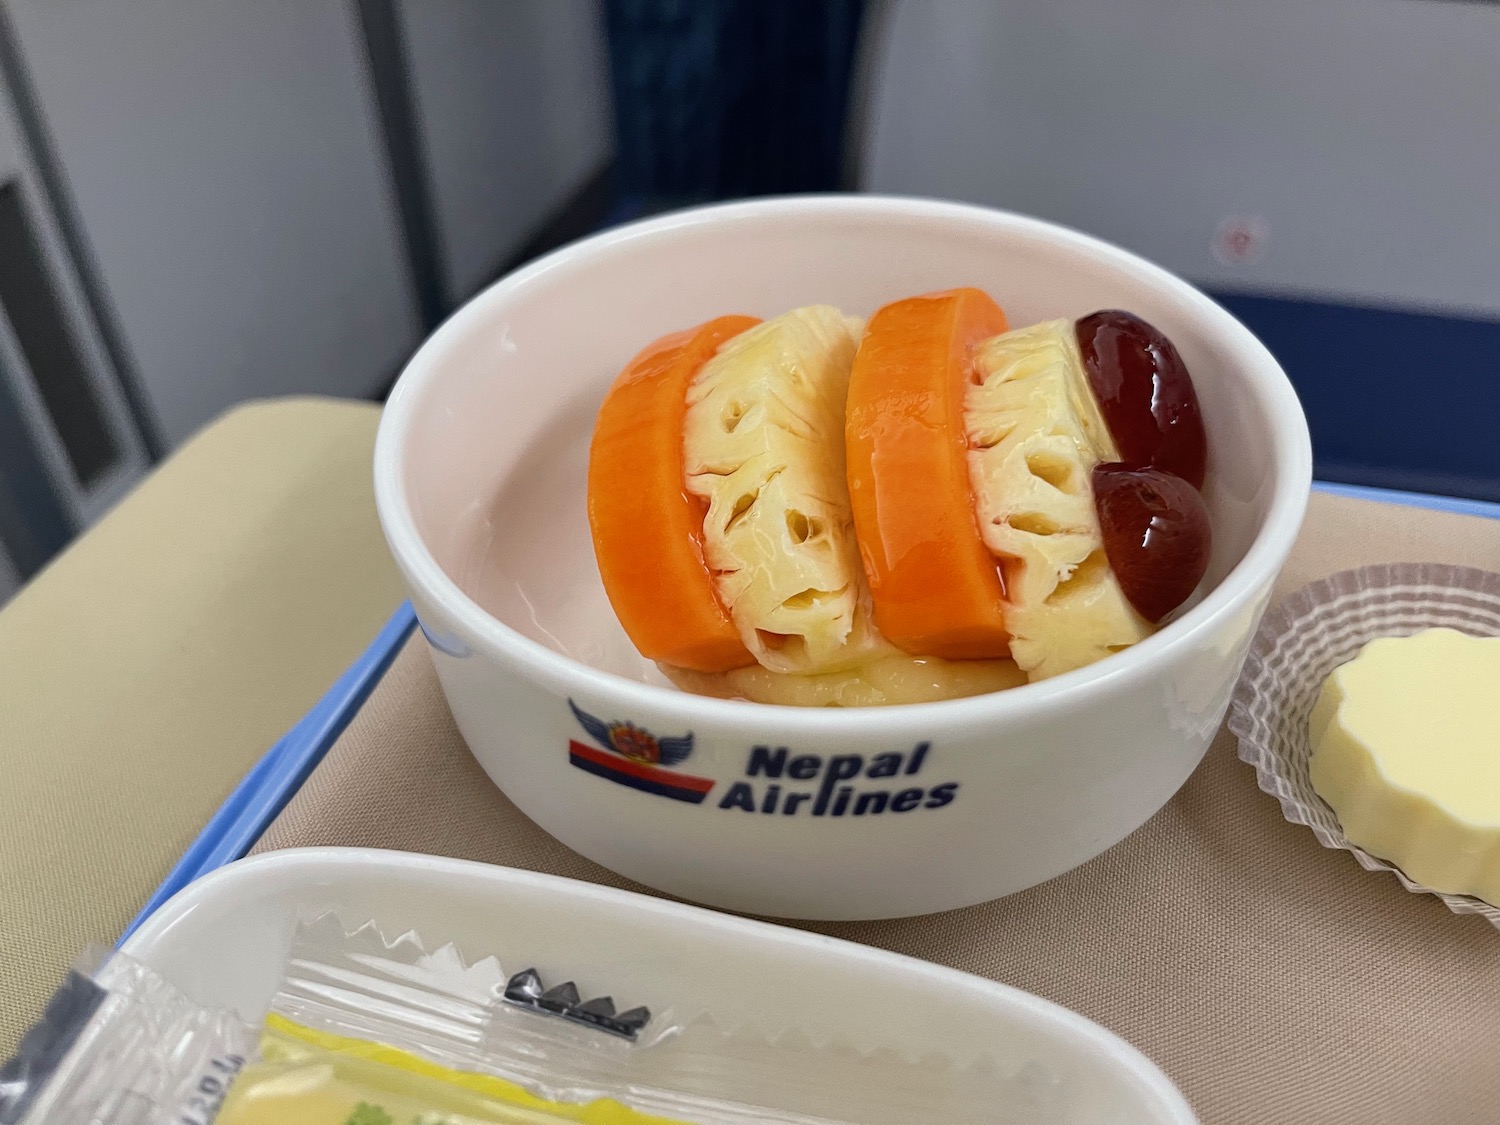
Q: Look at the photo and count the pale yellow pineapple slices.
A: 2